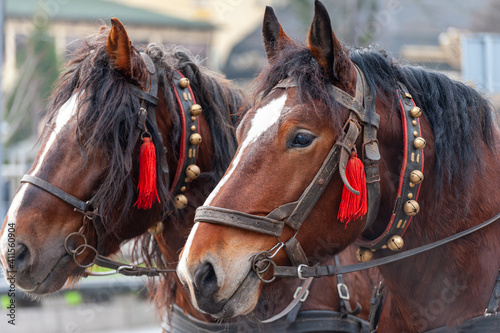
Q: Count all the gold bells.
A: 12